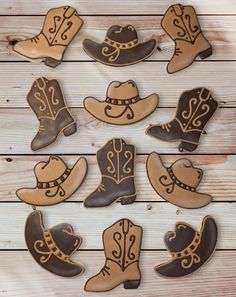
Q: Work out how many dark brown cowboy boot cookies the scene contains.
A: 3